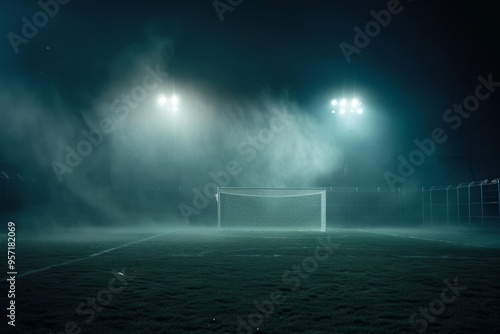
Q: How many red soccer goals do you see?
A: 0